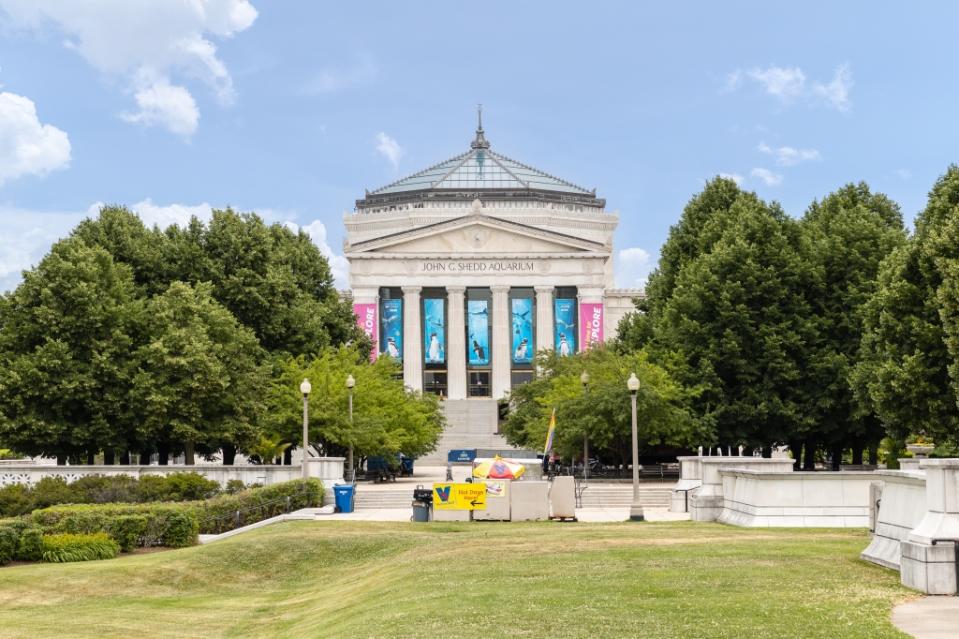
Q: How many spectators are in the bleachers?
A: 0